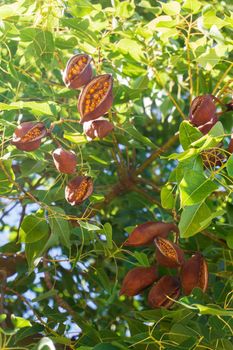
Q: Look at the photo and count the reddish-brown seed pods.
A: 13